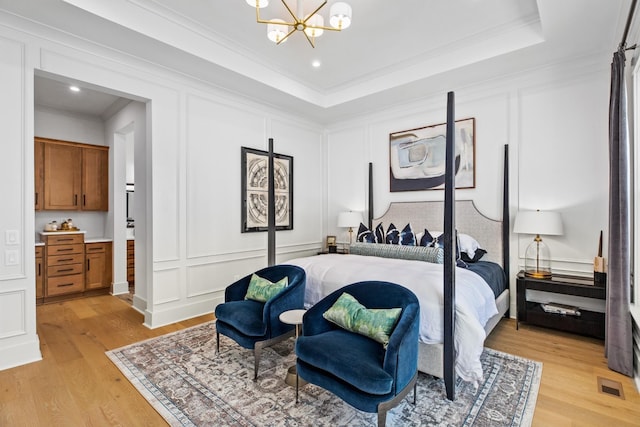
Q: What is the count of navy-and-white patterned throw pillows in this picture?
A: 3